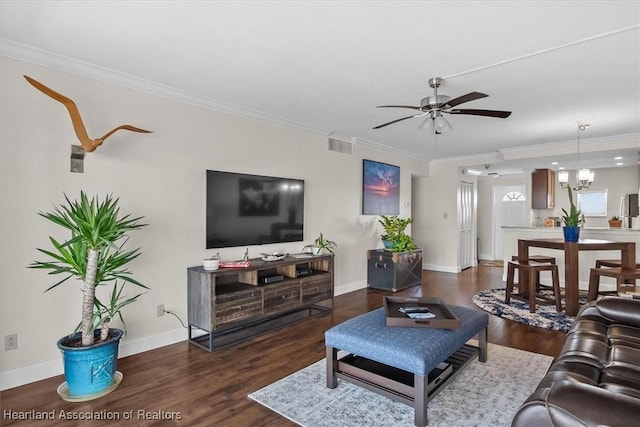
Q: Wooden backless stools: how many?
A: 4